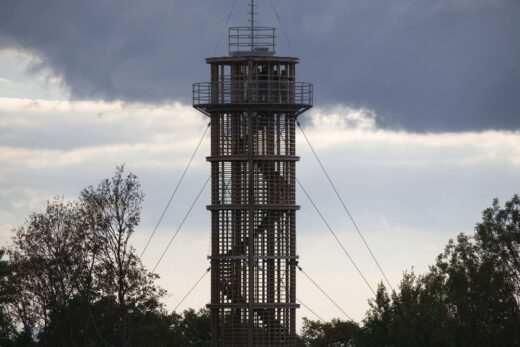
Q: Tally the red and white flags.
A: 0